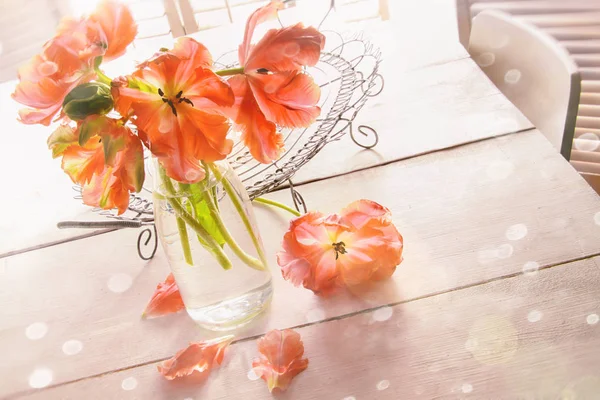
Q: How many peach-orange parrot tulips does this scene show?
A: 5